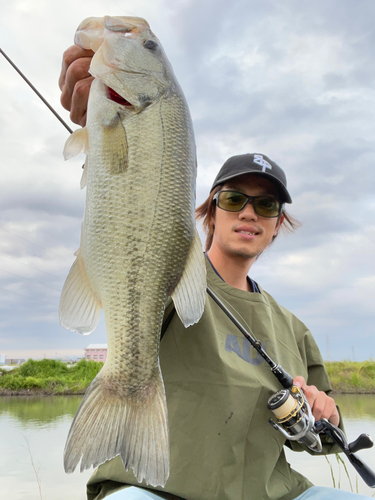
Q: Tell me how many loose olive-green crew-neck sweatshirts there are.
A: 1